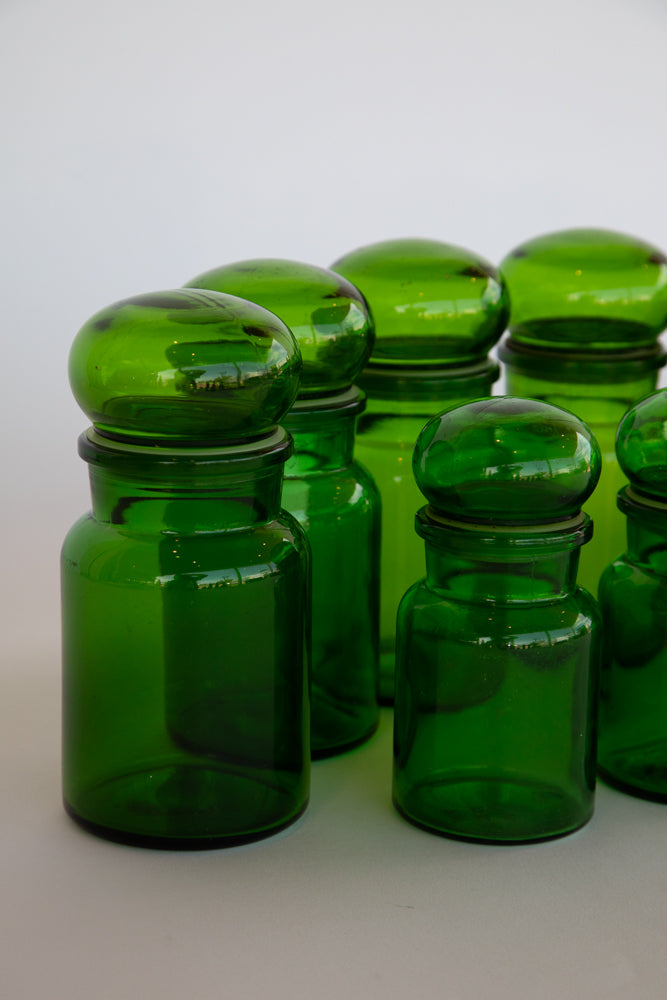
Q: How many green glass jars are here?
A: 6